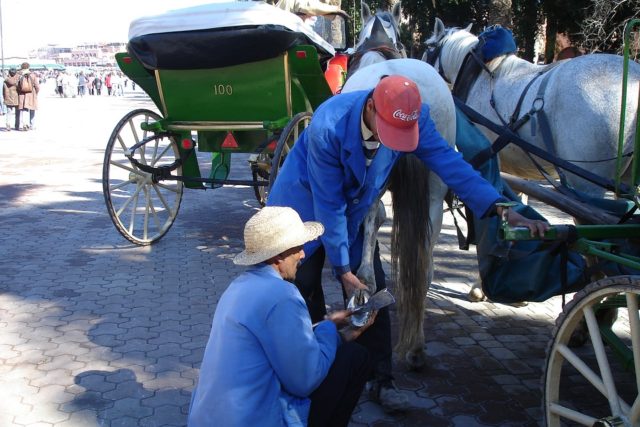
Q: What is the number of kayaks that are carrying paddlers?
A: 0